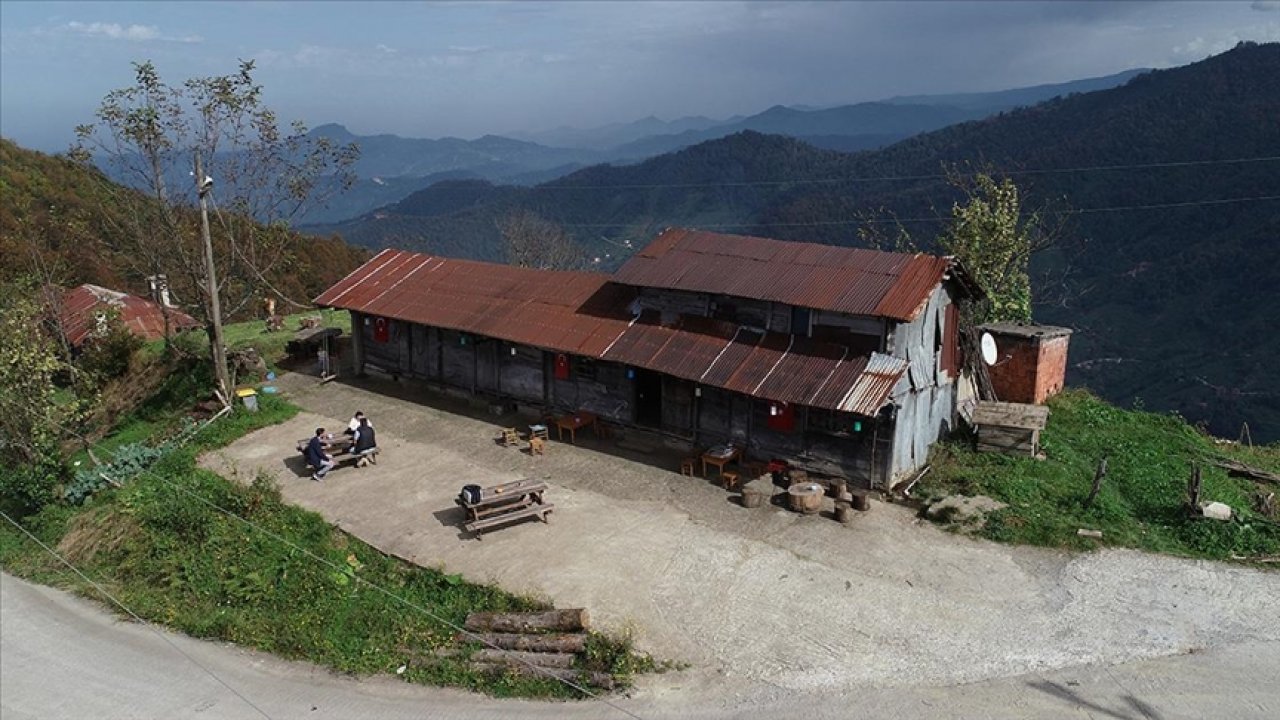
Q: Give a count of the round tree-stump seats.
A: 5